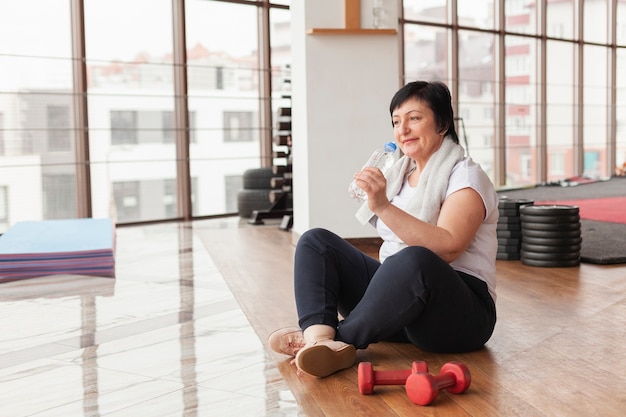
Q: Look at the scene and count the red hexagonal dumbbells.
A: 2